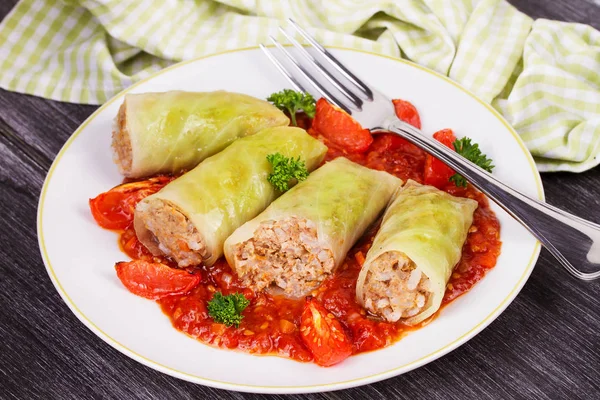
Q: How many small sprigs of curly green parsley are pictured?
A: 4